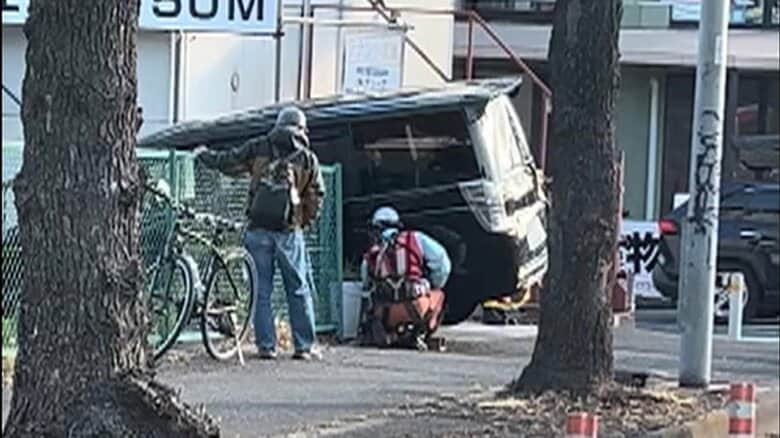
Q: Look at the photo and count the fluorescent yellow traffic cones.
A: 0